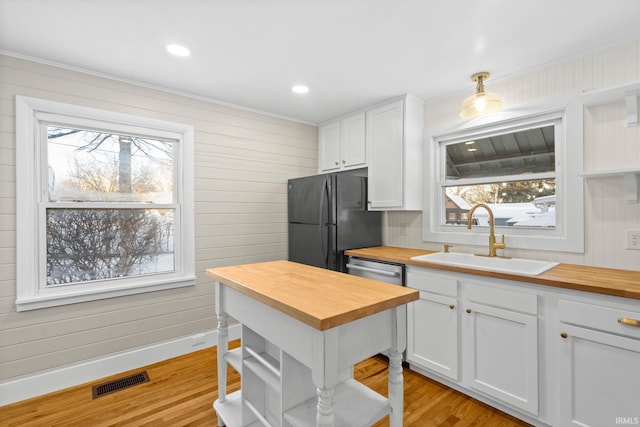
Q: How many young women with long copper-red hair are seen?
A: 0